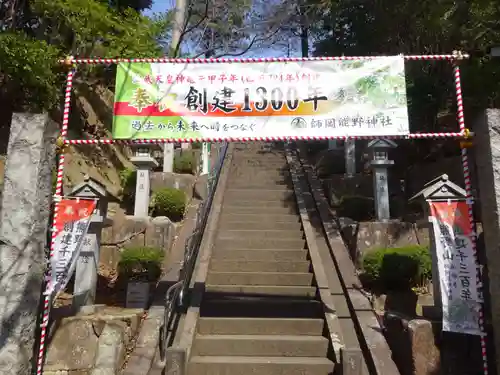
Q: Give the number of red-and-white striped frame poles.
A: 4